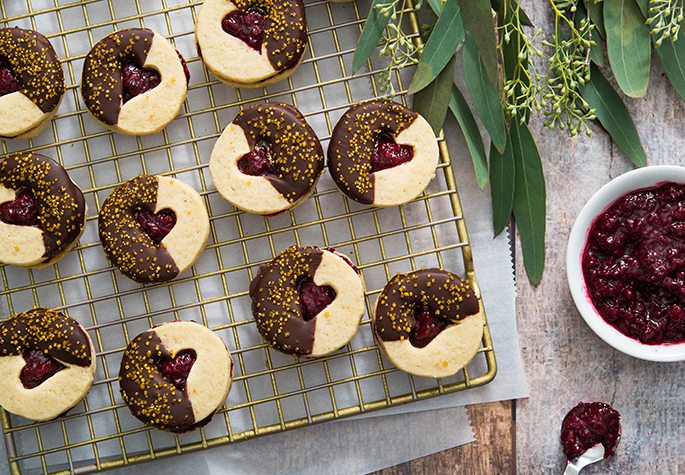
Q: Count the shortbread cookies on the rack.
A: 11